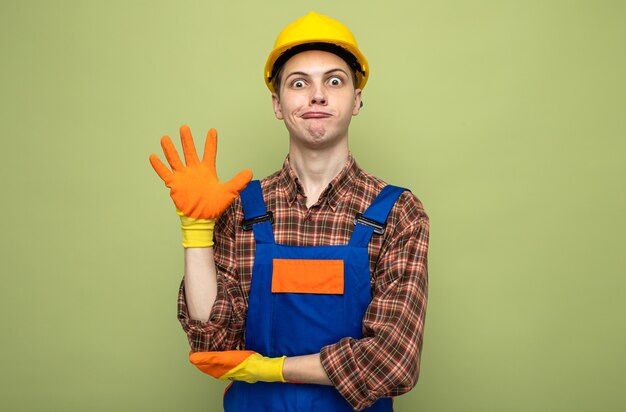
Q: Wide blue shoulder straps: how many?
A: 2